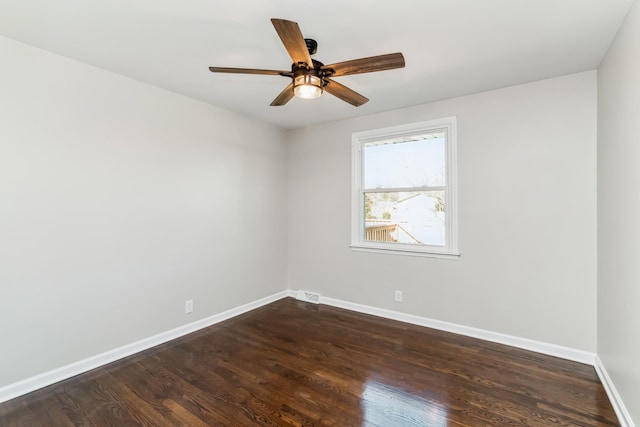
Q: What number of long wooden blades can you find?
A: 5